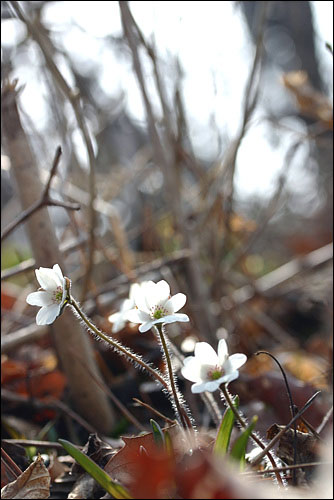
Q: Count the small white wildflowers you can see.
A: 4